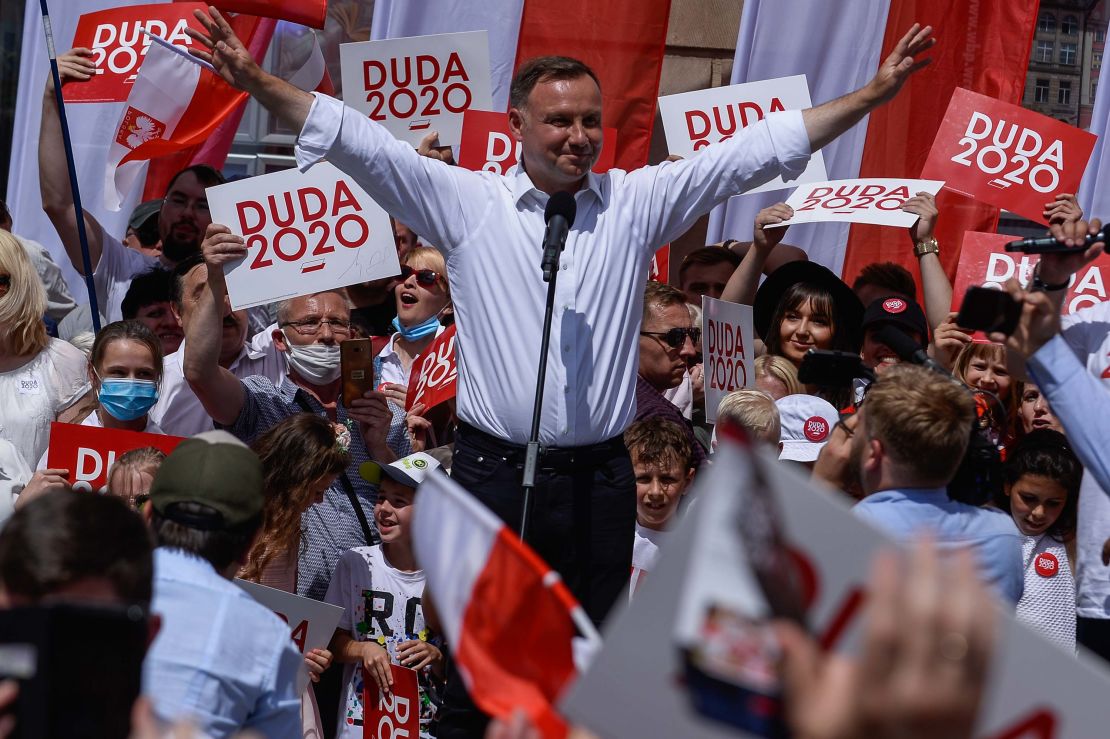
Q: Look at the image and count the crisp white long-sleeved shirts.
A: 1